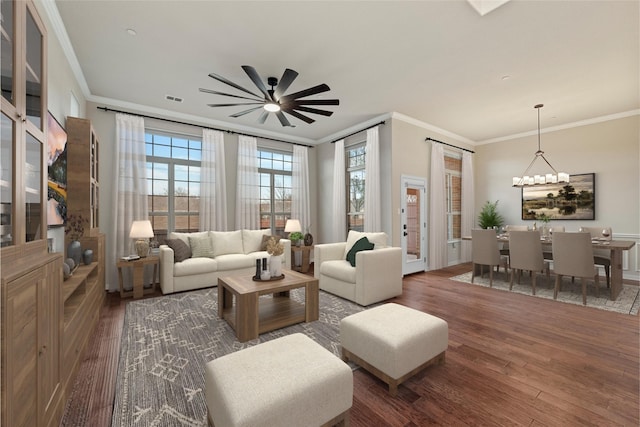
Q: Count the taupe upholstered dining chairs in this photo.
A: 6